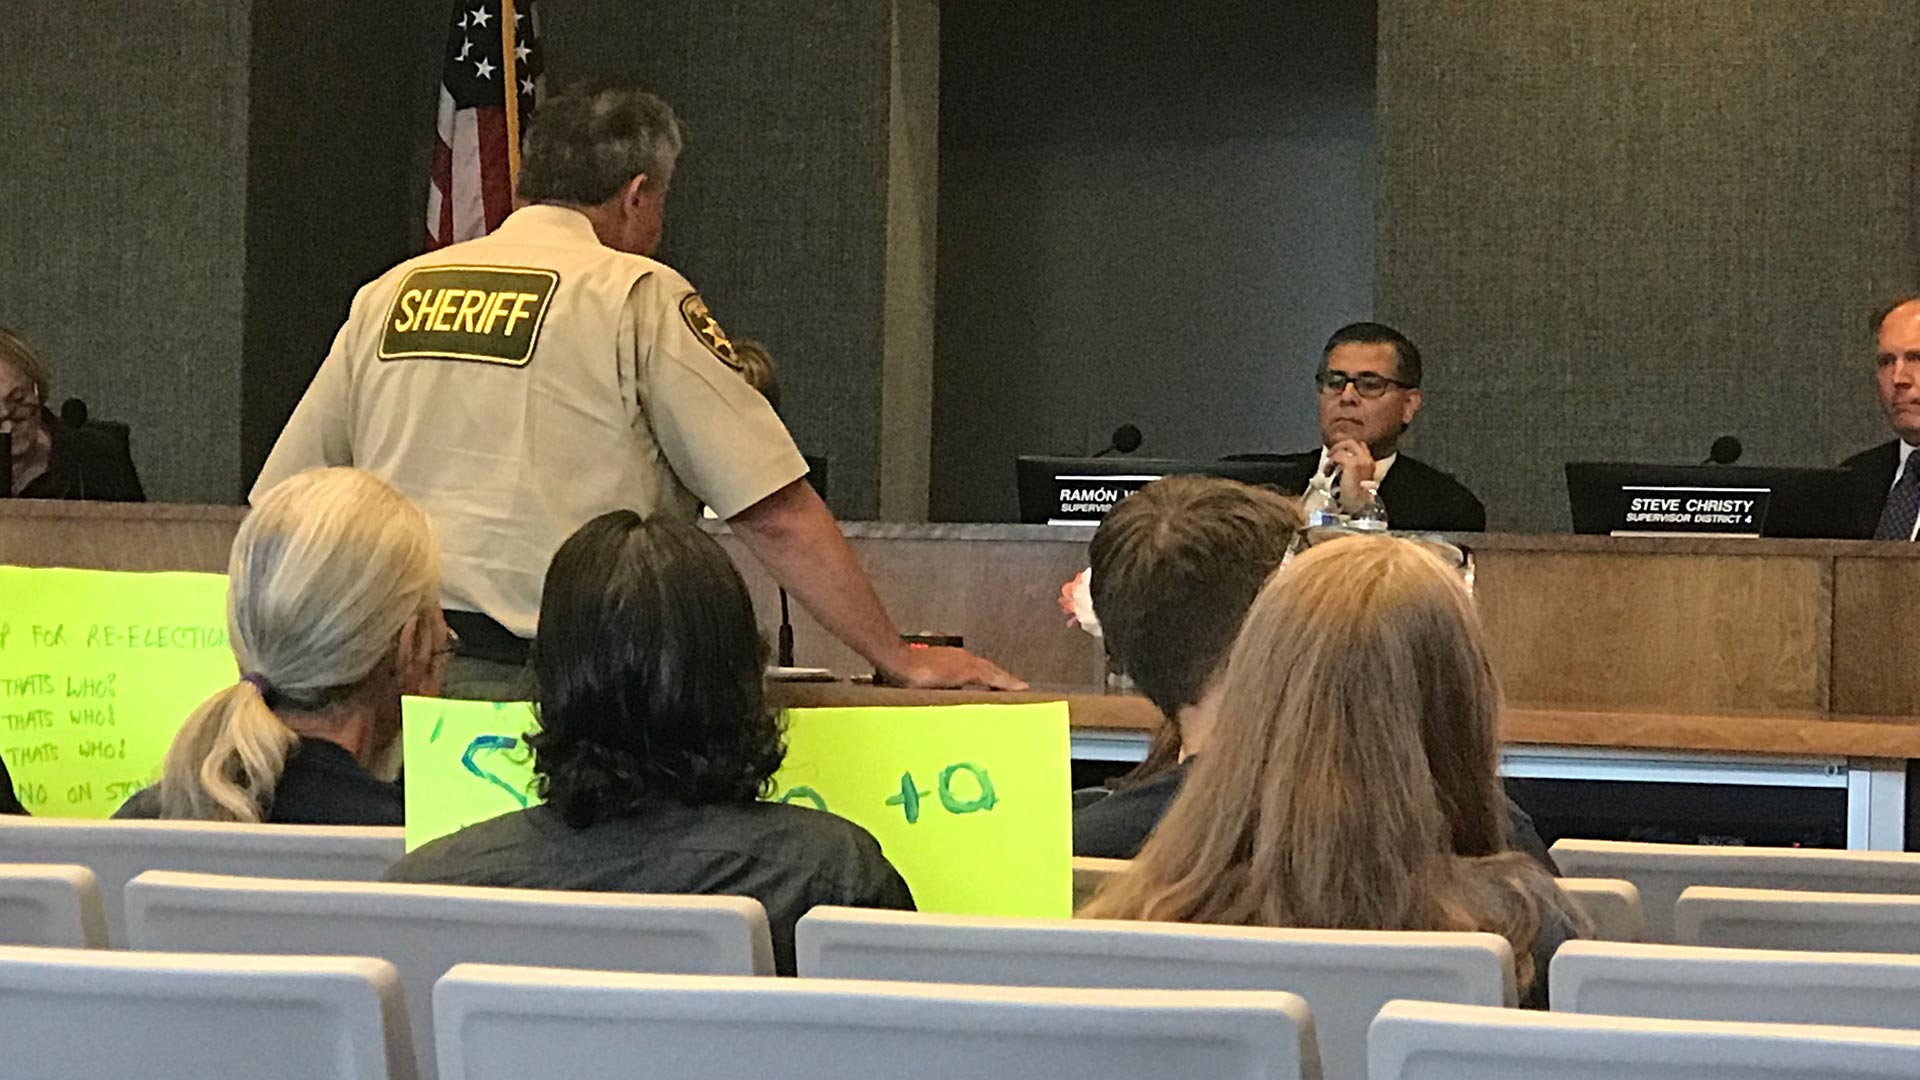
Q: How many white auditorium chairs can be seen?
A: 11